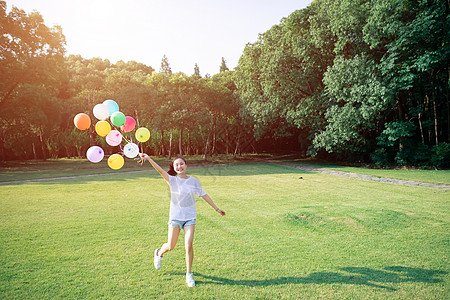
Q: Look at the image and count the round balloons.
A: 11